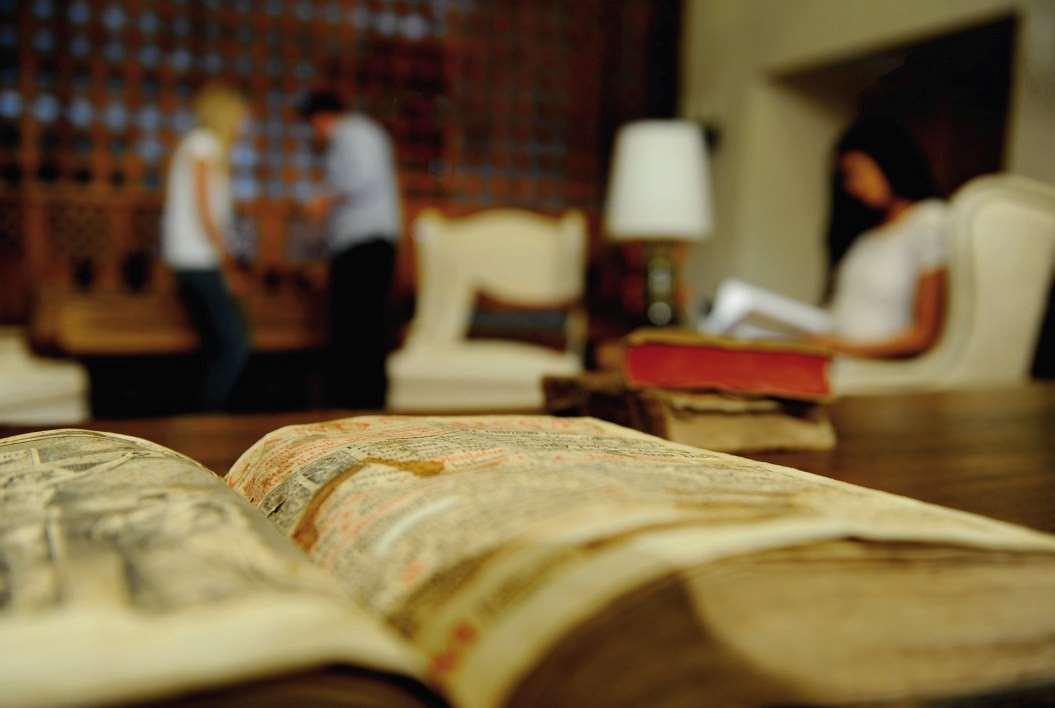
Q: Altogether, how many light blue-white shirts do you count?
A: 1